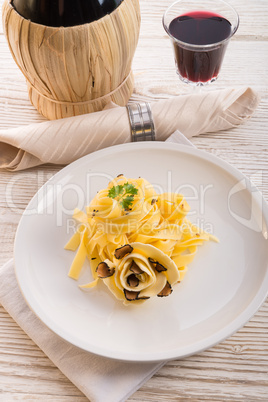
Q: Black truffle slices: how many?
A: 7